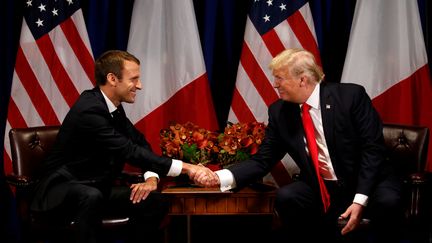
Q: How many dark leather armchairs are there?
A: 2